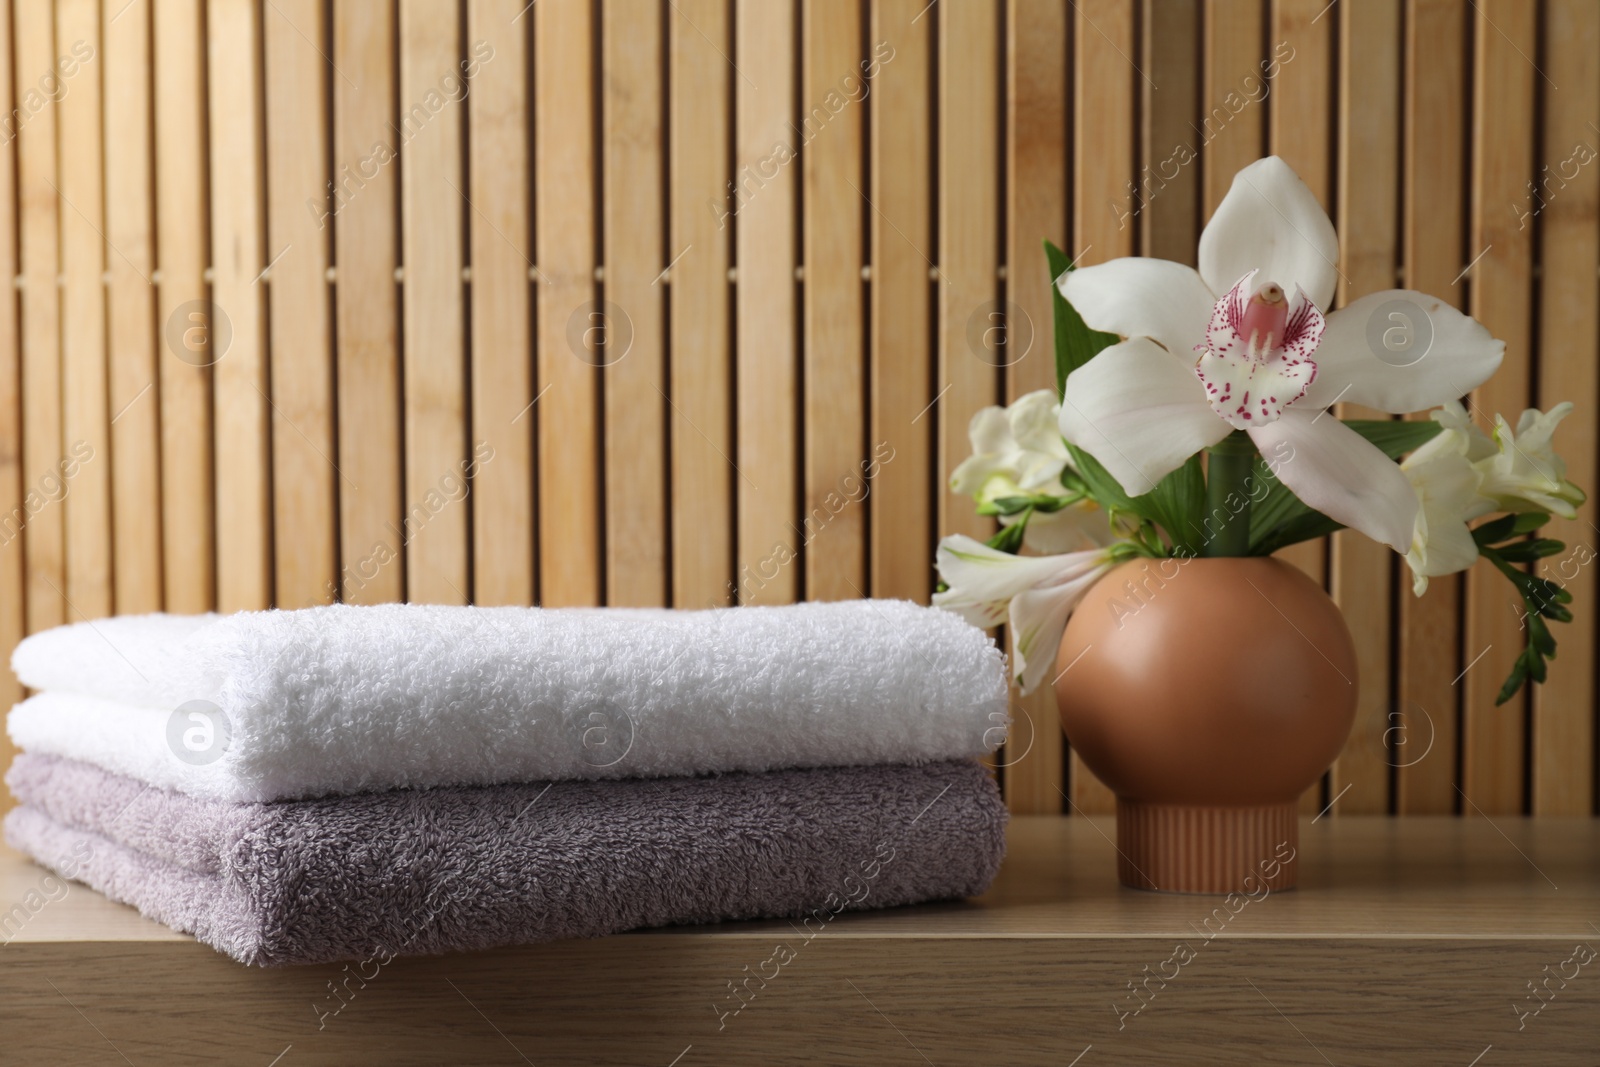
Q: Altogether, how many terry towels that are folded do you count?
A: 2